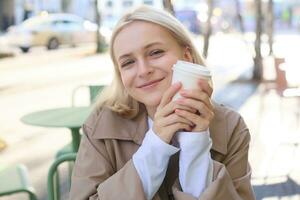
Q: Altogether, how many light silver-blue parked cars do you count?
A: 1